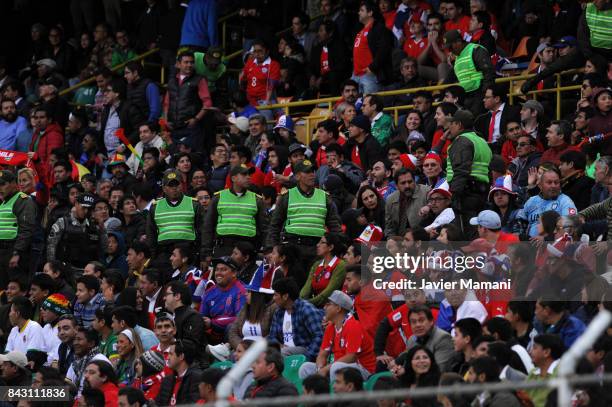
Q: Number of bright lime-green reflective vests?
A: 8